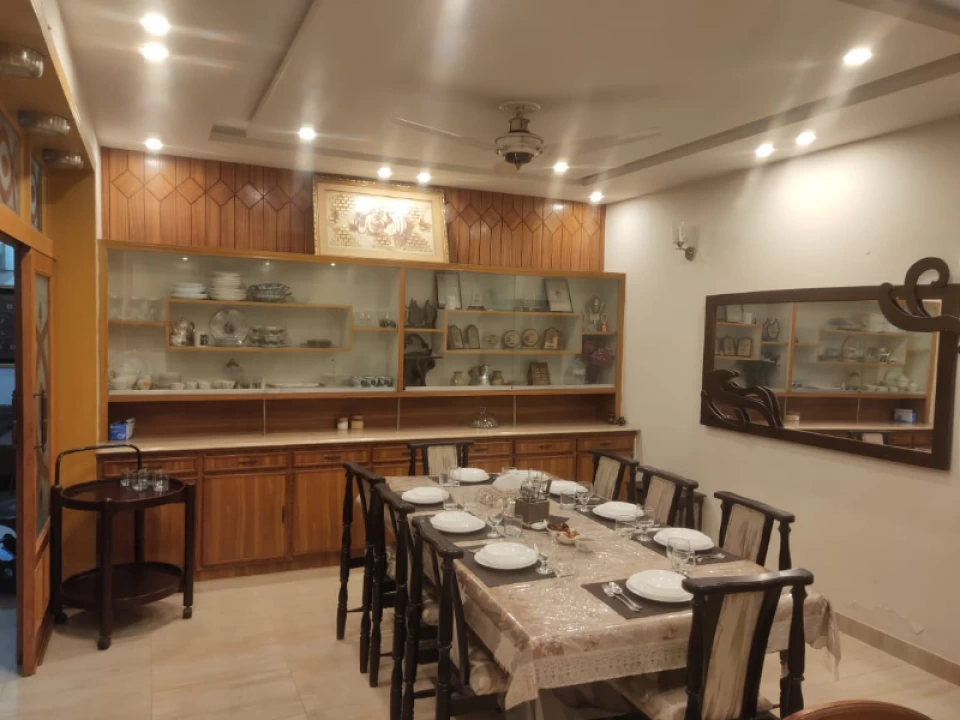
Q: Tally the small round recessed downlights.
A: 11